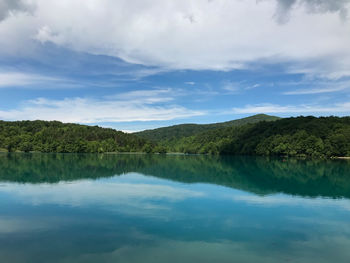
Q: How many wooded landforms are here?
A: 3